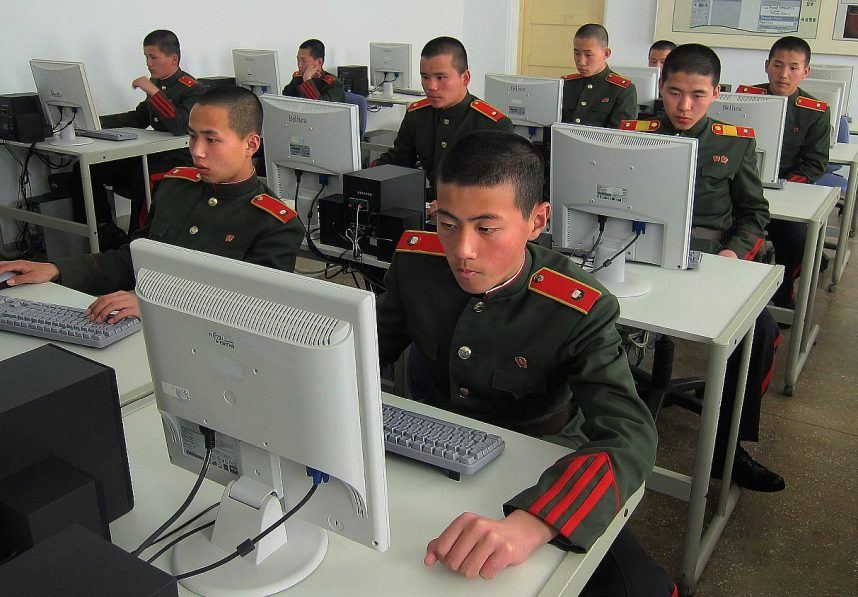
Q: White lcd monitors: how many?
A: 11